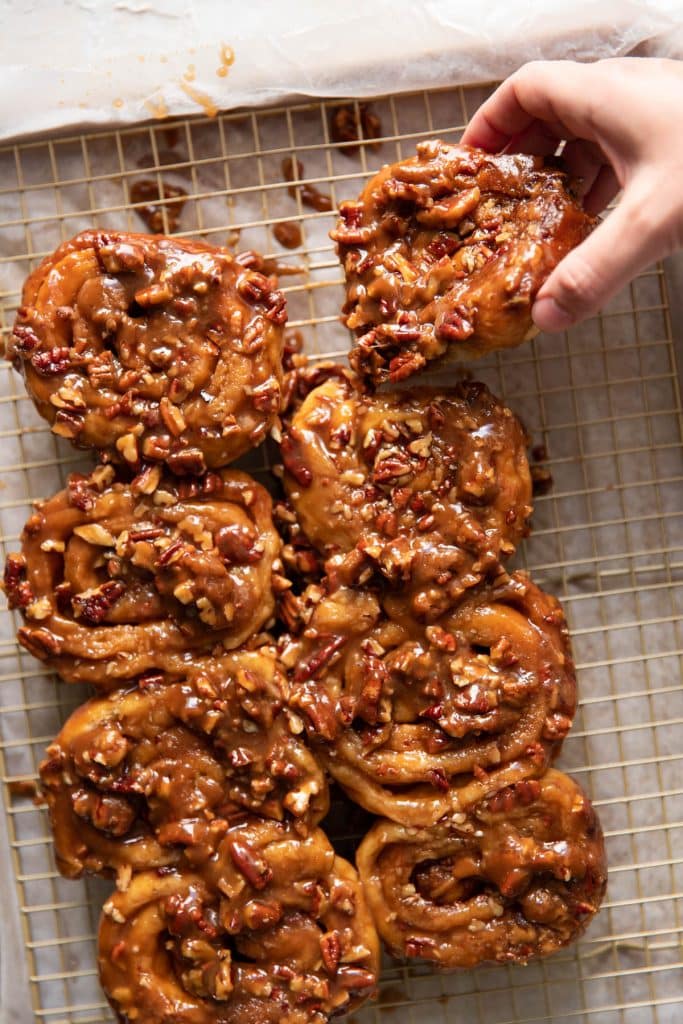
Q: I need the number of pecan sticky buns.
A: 8